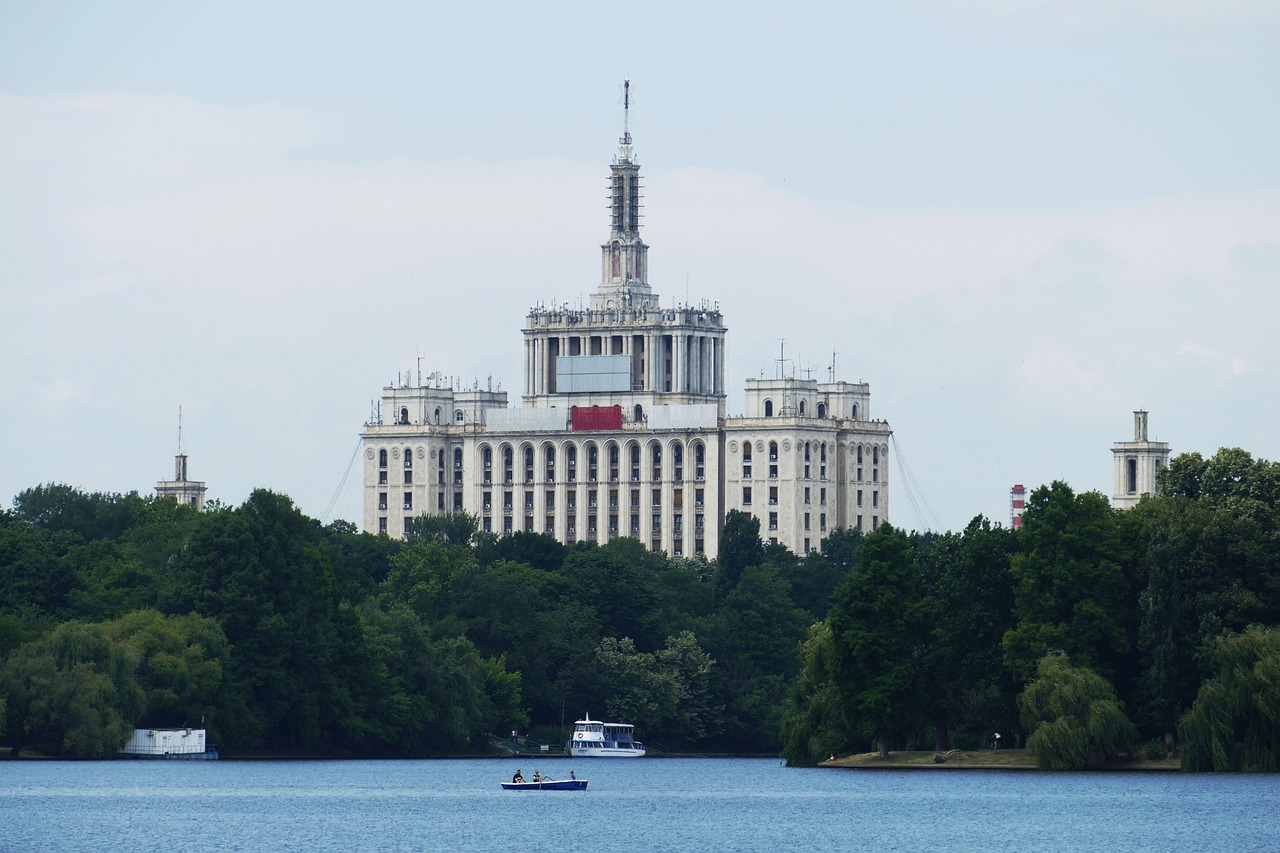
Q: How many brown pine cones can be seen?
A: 0